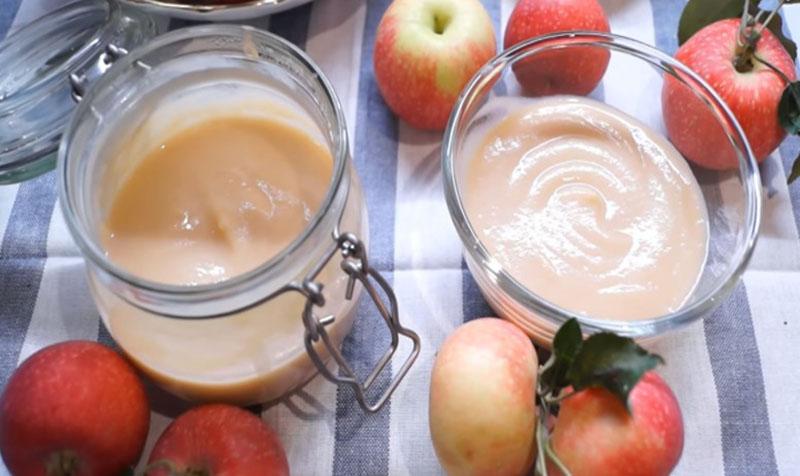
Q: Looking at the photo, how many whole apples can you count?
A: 7